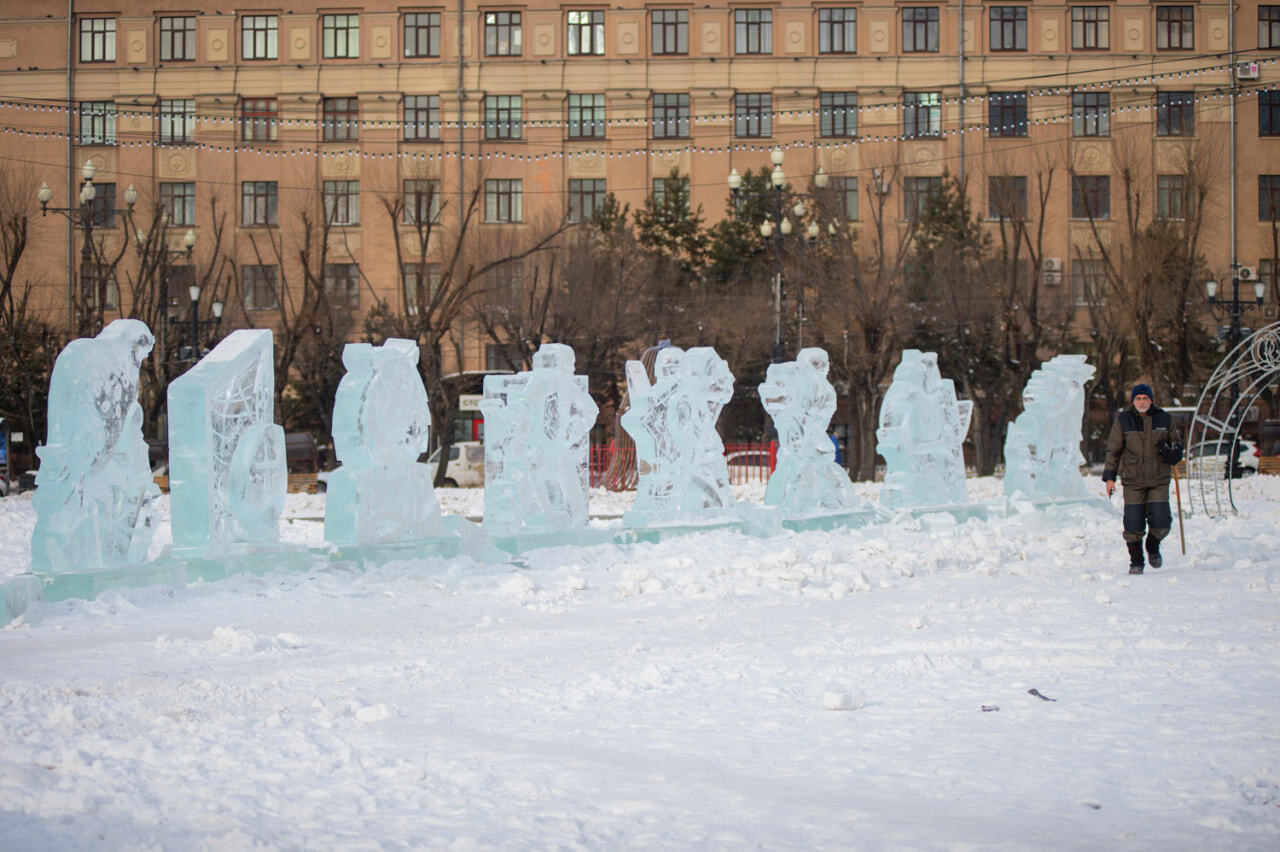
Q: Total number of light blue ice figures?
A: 8